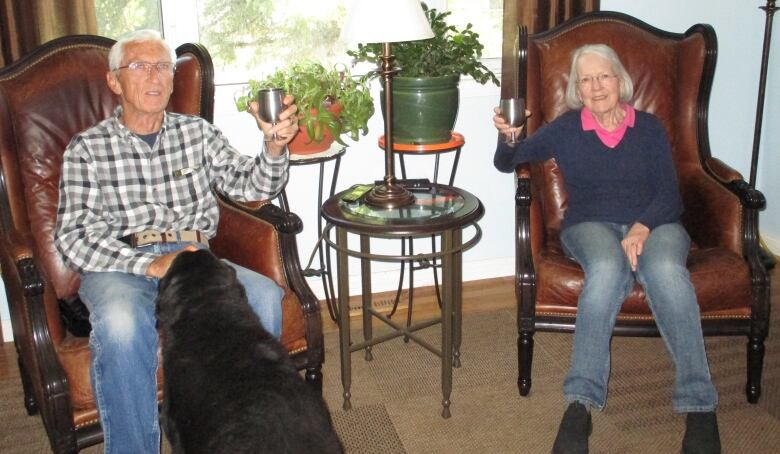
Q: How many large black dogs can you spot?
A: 1